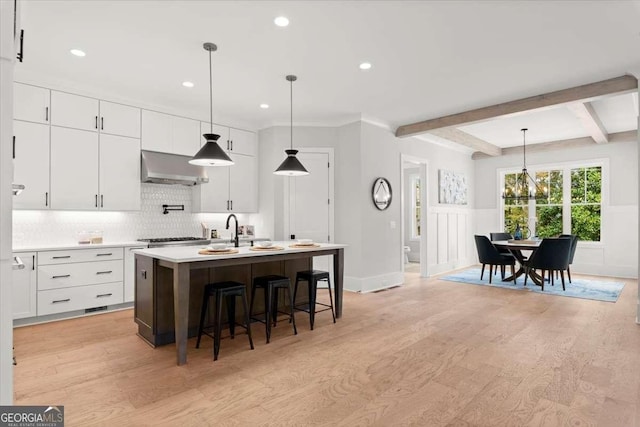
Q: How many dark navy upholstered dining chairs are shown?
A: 4